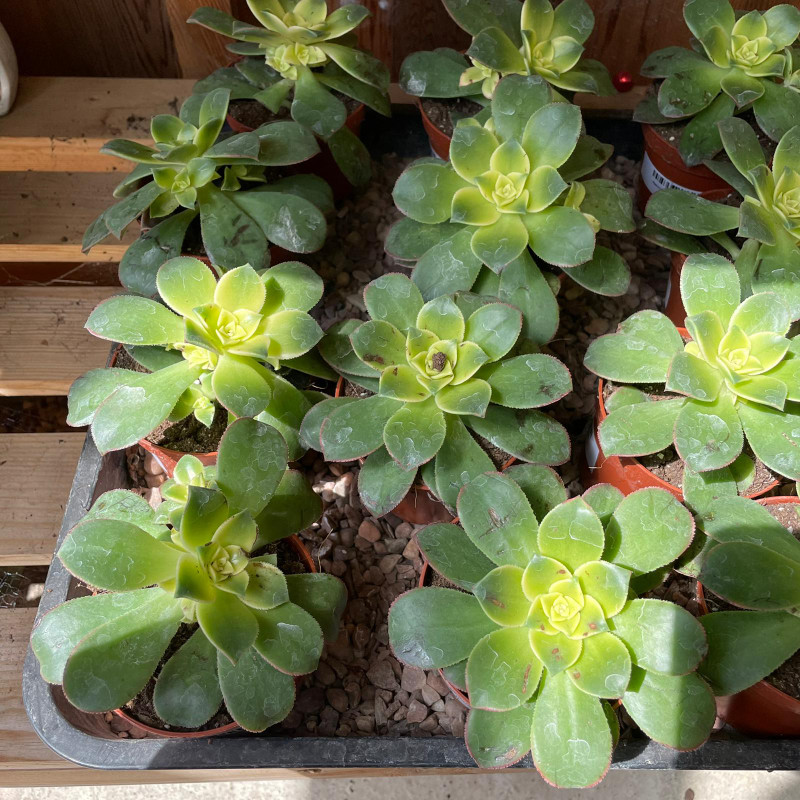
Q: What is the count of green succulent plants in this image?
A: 12